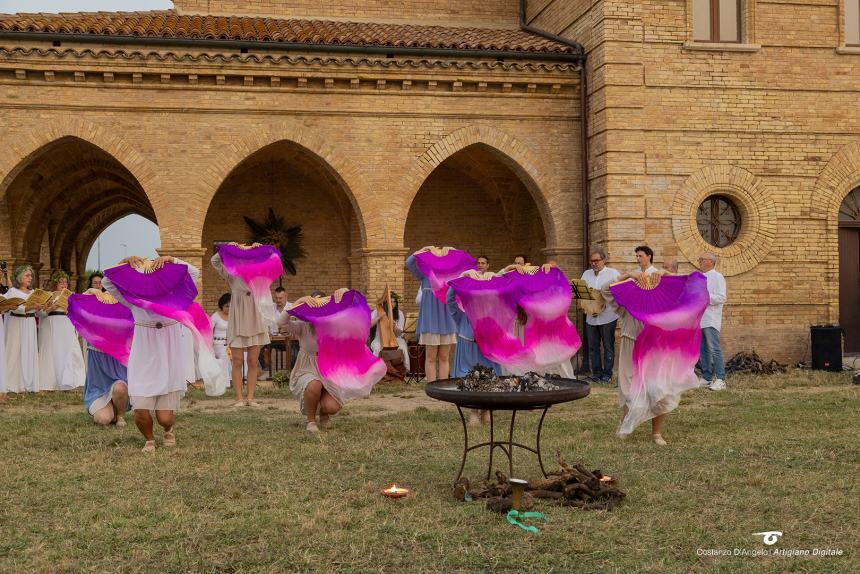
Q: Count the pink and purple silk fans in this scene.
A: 8